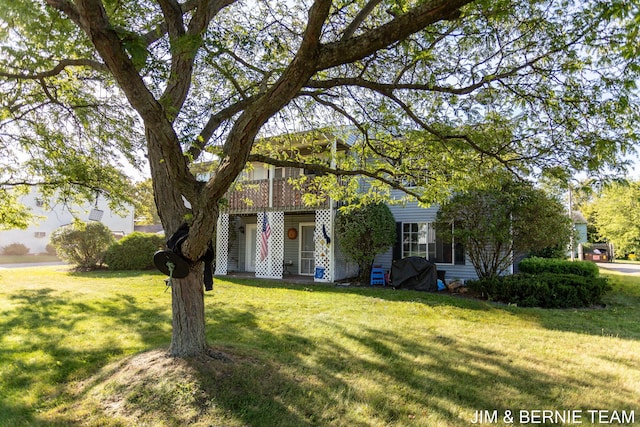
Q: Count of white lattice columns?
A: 3